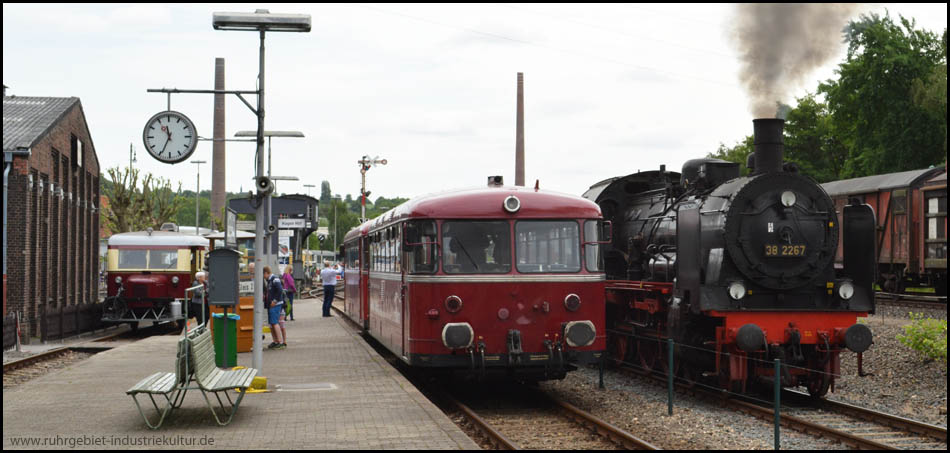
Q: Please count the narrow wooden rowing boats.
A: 0